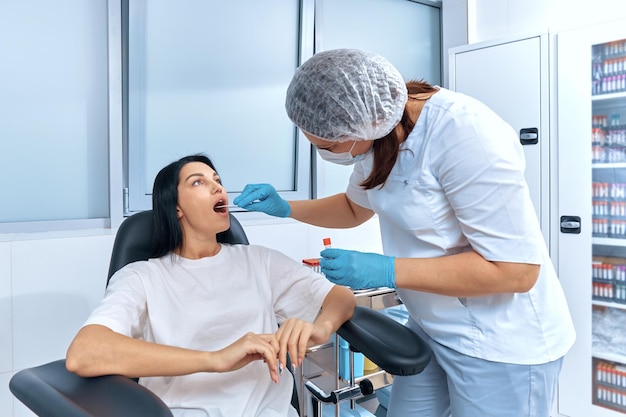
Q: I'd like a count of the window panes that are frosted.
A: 3